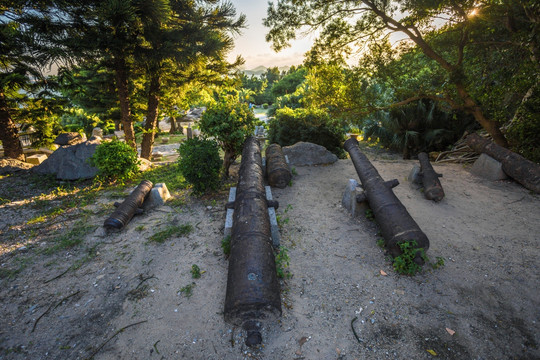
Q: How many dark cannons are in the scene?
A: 6